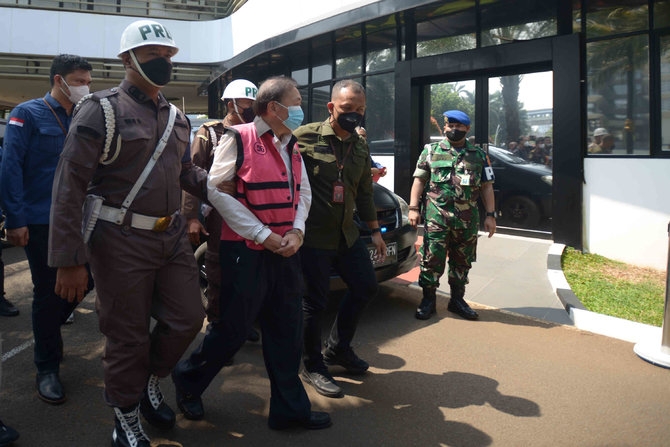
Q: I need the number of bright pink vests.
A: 1